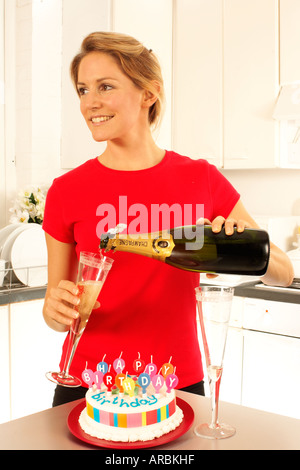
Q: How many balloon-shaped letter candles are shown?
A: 13